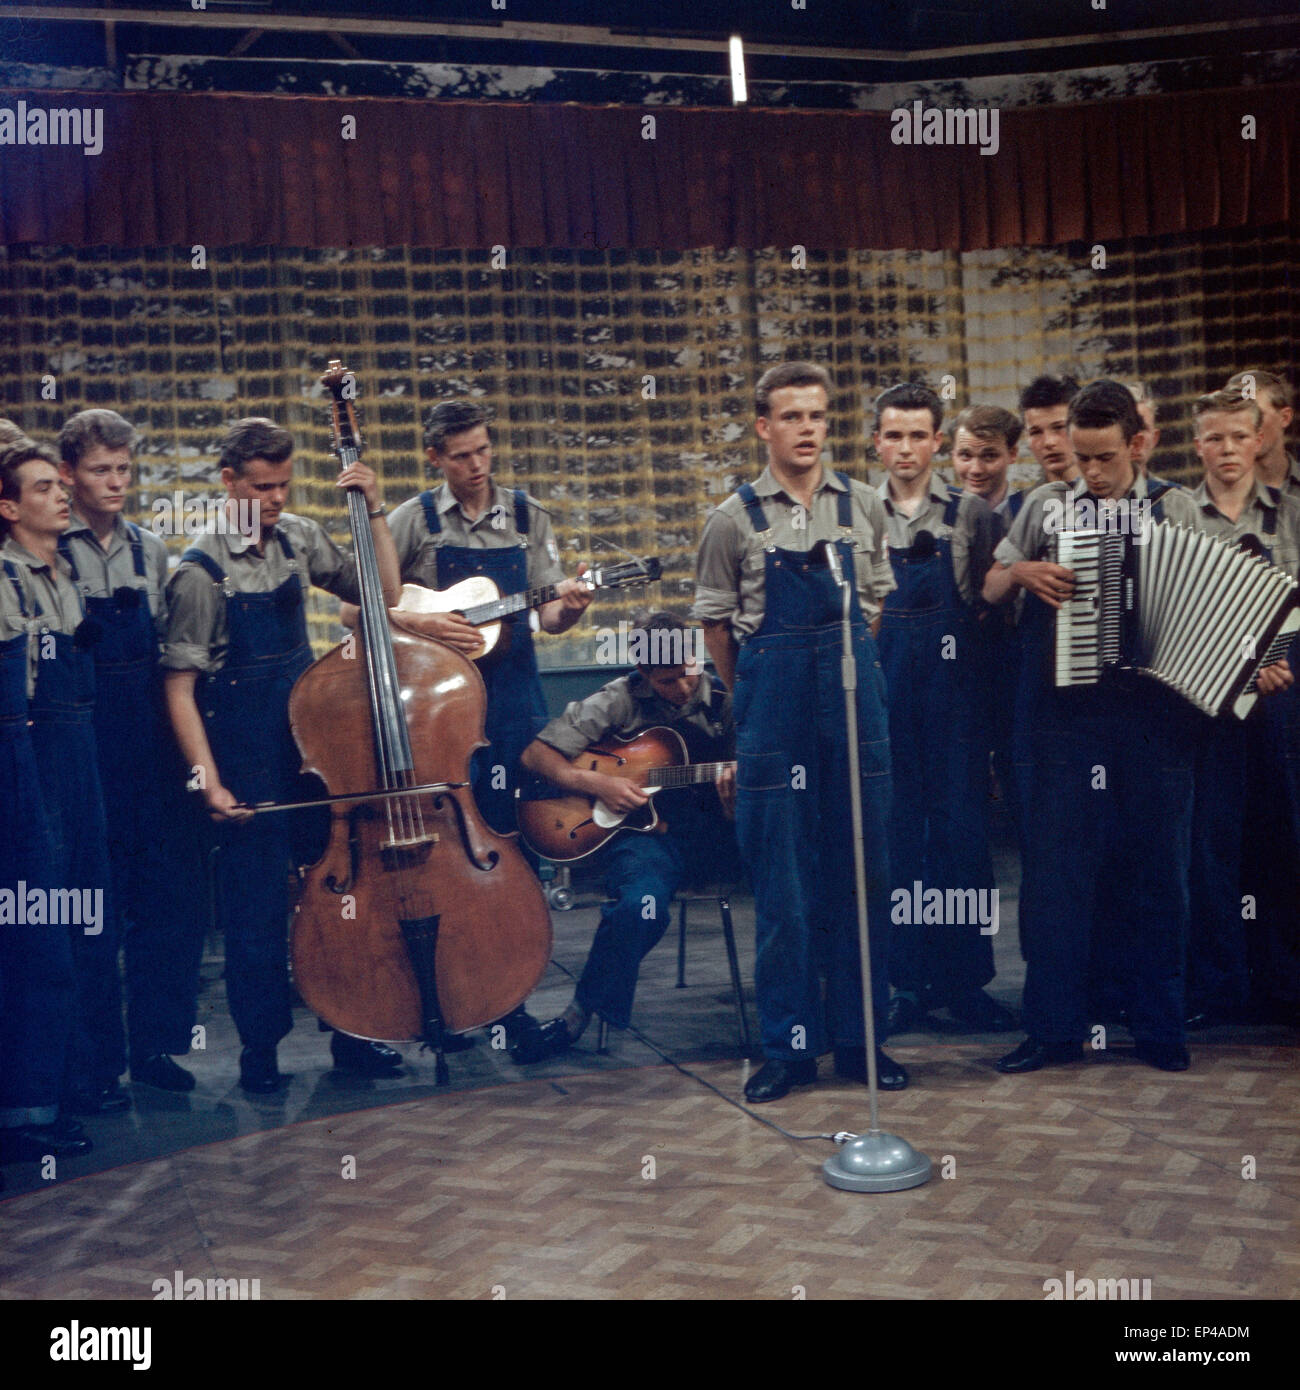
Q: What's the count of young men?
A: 14